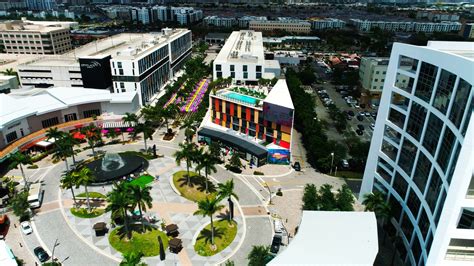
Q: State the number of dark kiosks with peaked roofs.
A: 3